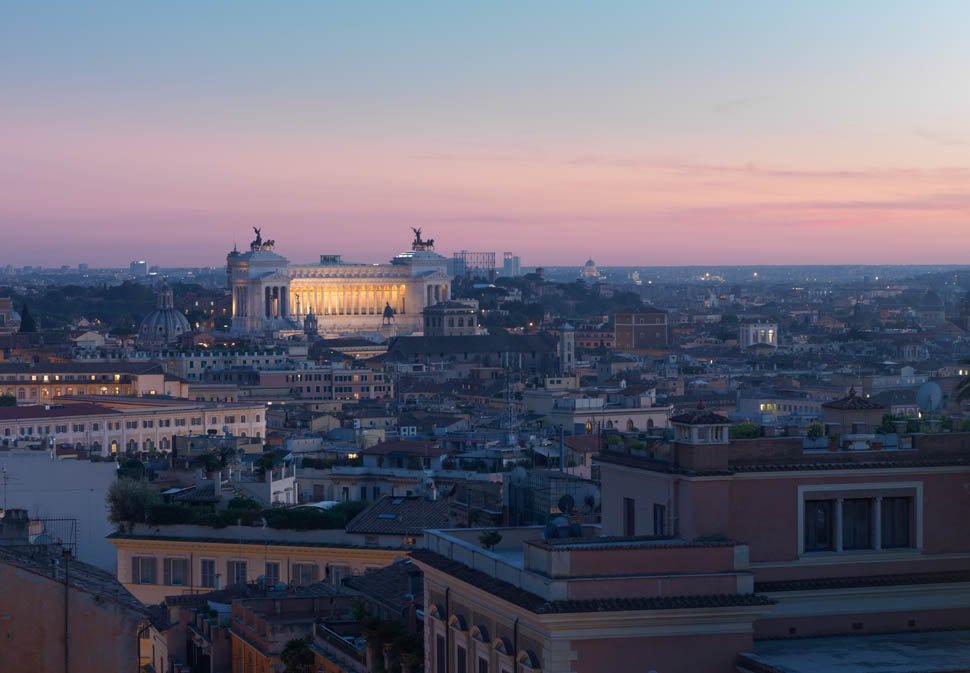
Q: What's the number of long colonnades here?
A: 1